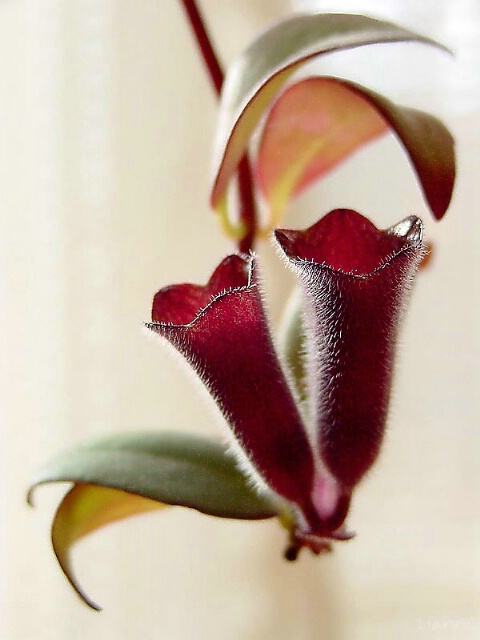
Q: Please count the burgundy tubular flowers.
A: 2